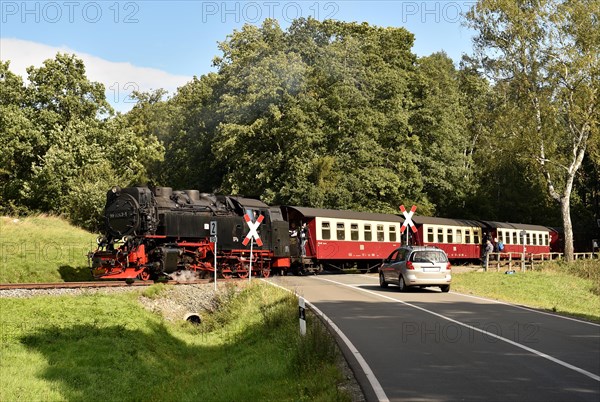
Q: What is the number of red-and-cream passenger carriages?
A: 3